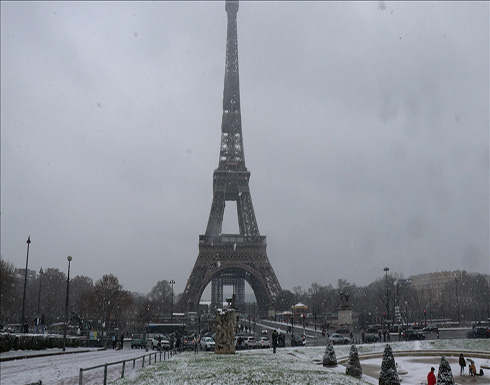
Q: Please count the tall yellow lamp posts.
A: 0